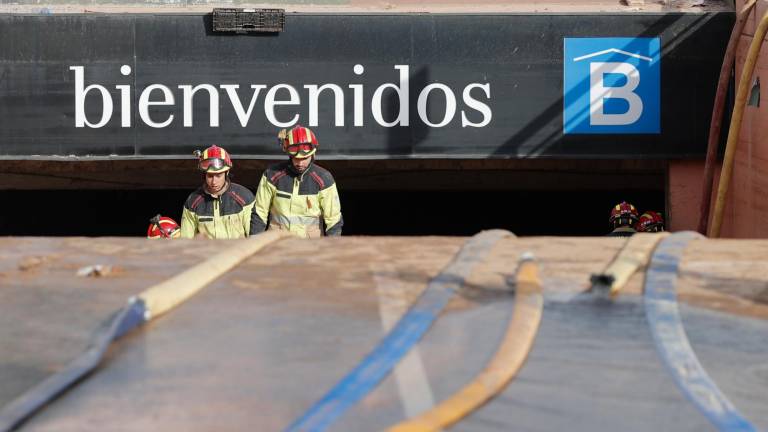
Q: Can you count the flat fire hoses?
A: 5